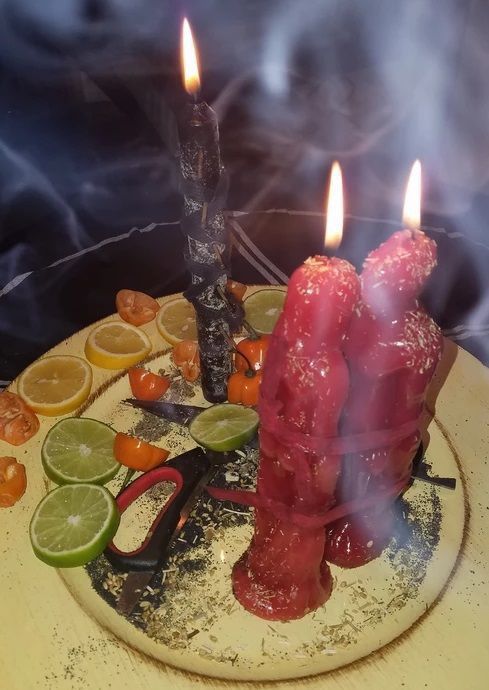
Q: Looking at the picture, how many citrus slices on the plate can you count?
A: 7